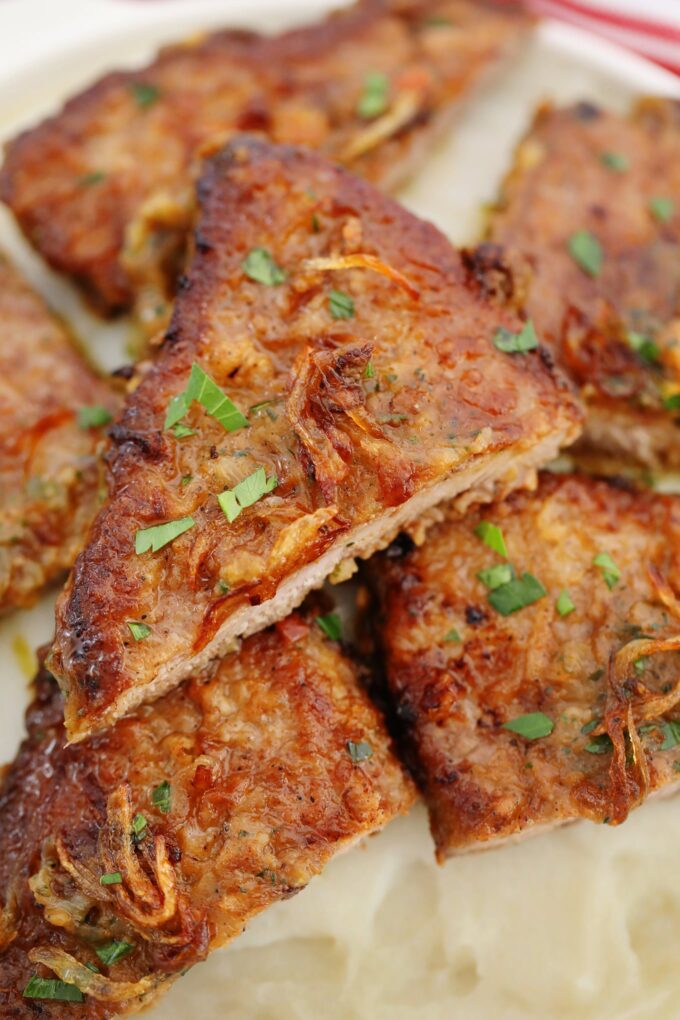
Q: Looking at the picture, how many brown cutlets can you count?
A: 6